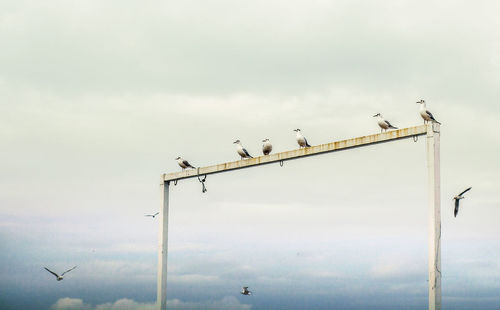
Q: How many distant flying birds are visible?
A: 4